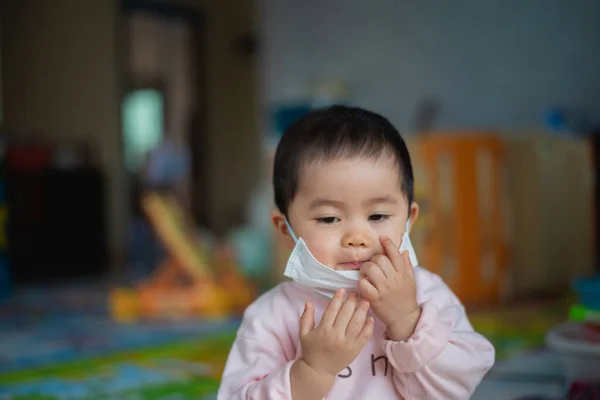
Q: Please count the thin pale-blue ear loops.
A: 2